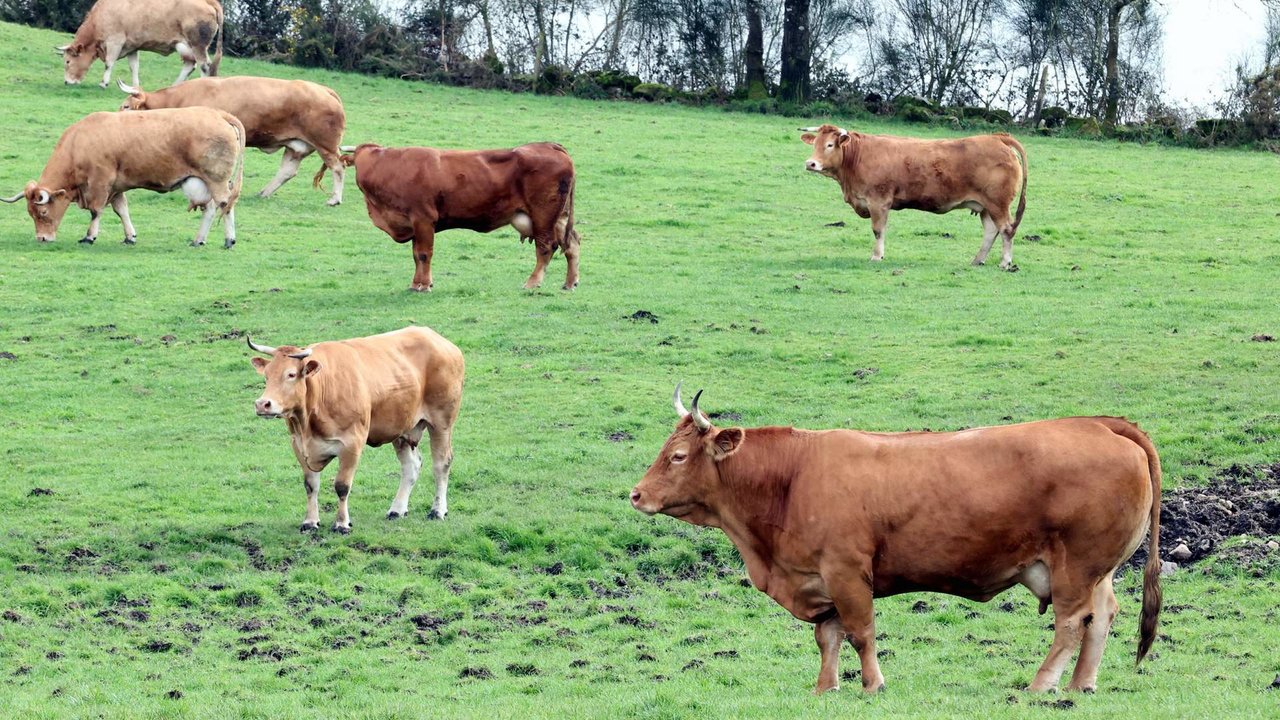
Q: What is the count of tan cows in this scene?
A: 4